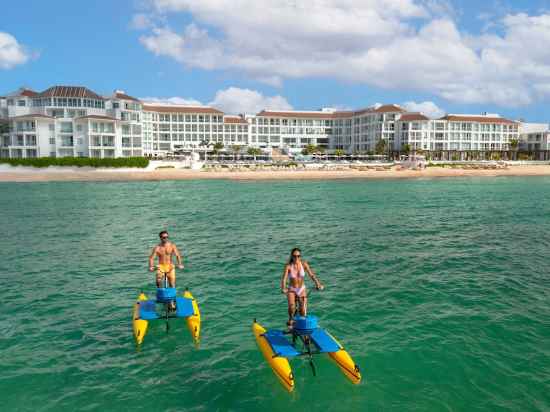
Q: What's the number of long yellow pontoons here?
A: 4